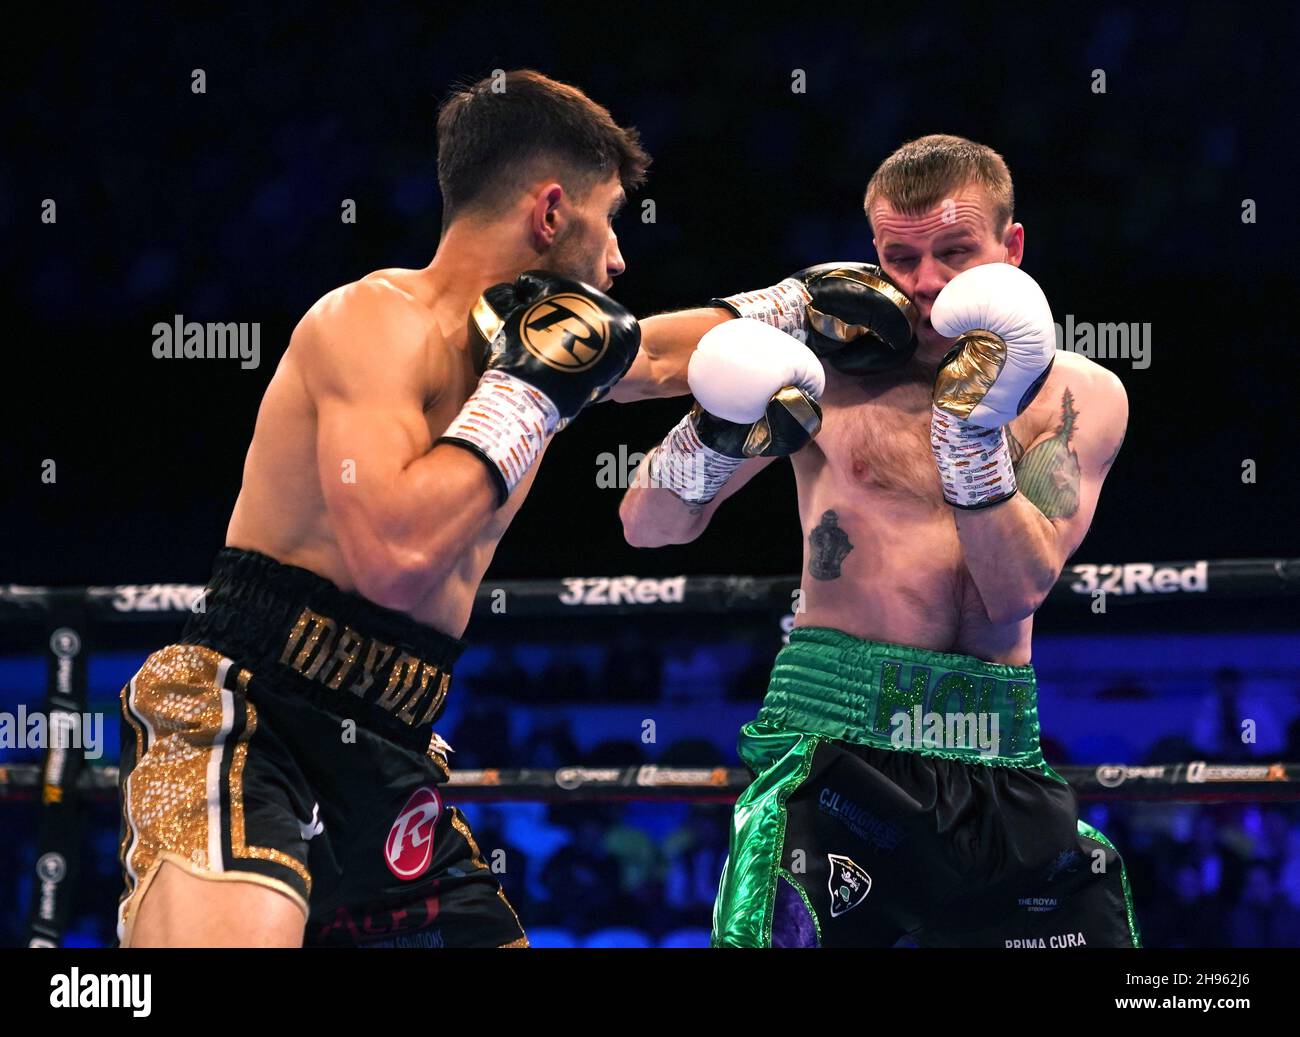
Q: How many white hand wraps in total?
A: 4